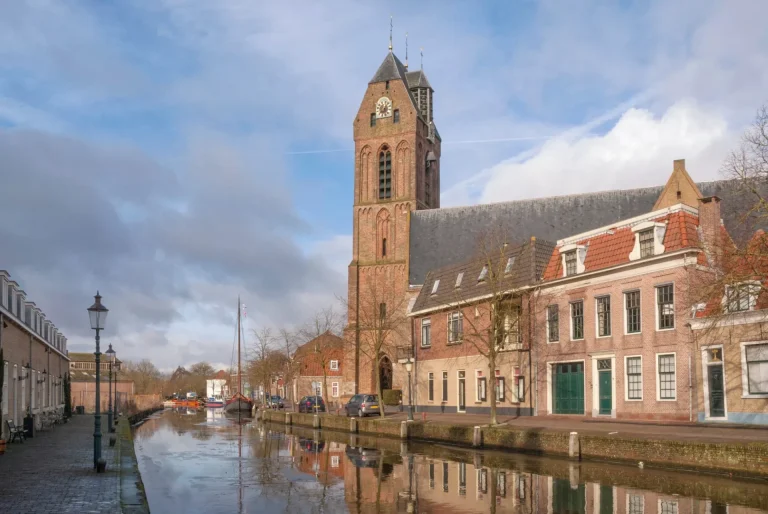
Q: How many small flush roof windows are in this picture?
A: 4